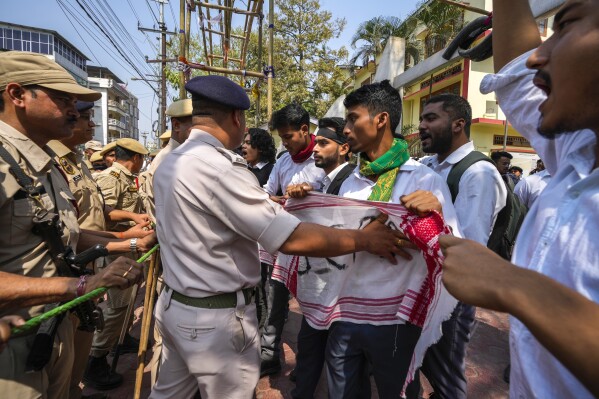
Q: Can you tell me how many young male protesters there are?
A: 6